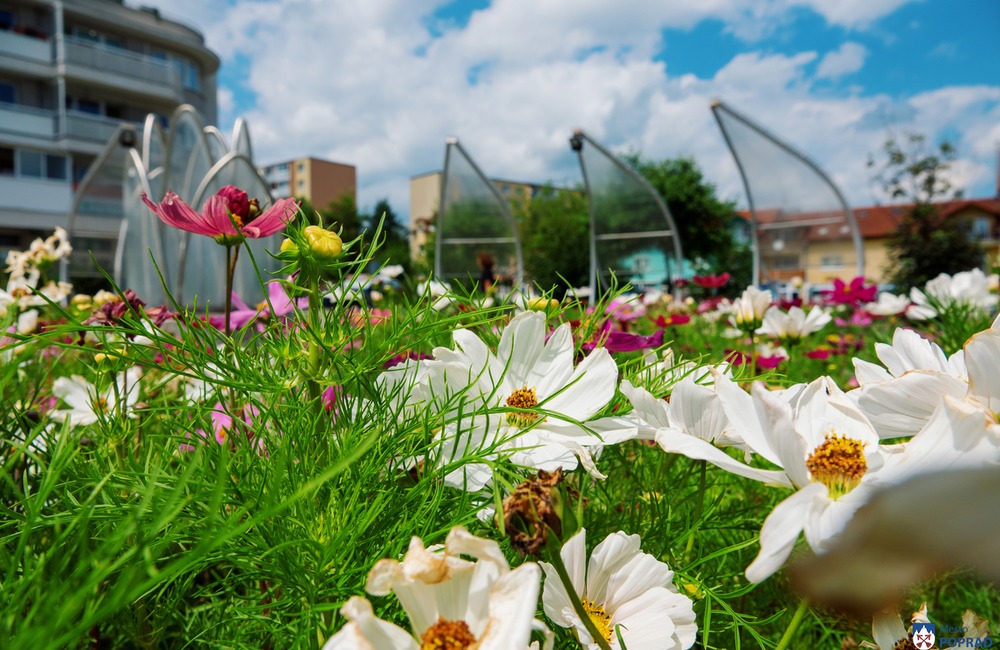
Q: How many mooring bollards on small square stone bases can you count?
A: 0